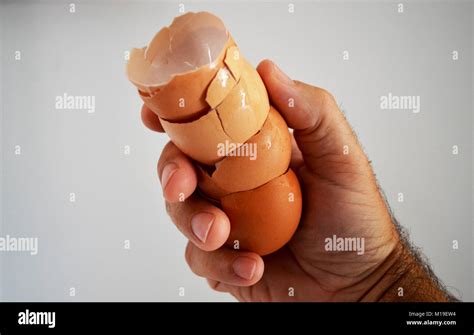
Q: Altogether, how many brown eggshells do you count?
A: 4